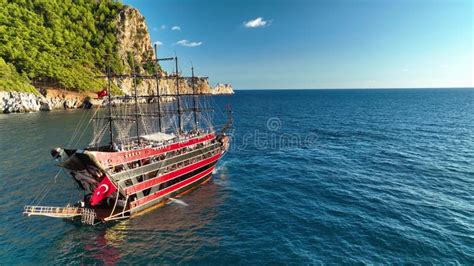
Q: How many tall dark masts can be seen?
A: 5